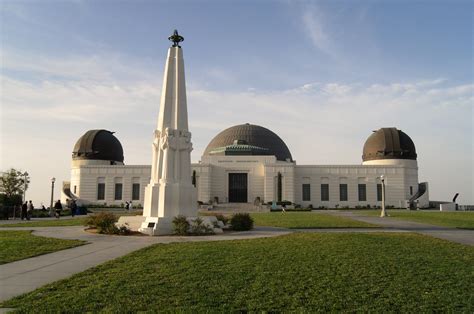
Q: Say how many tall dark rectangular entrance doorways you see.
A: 1